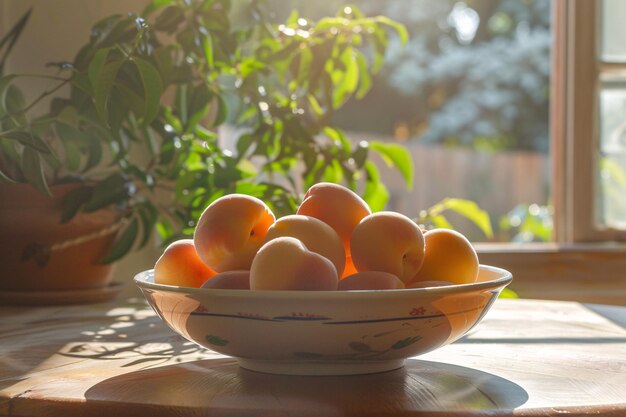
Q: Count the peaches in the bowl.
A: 10